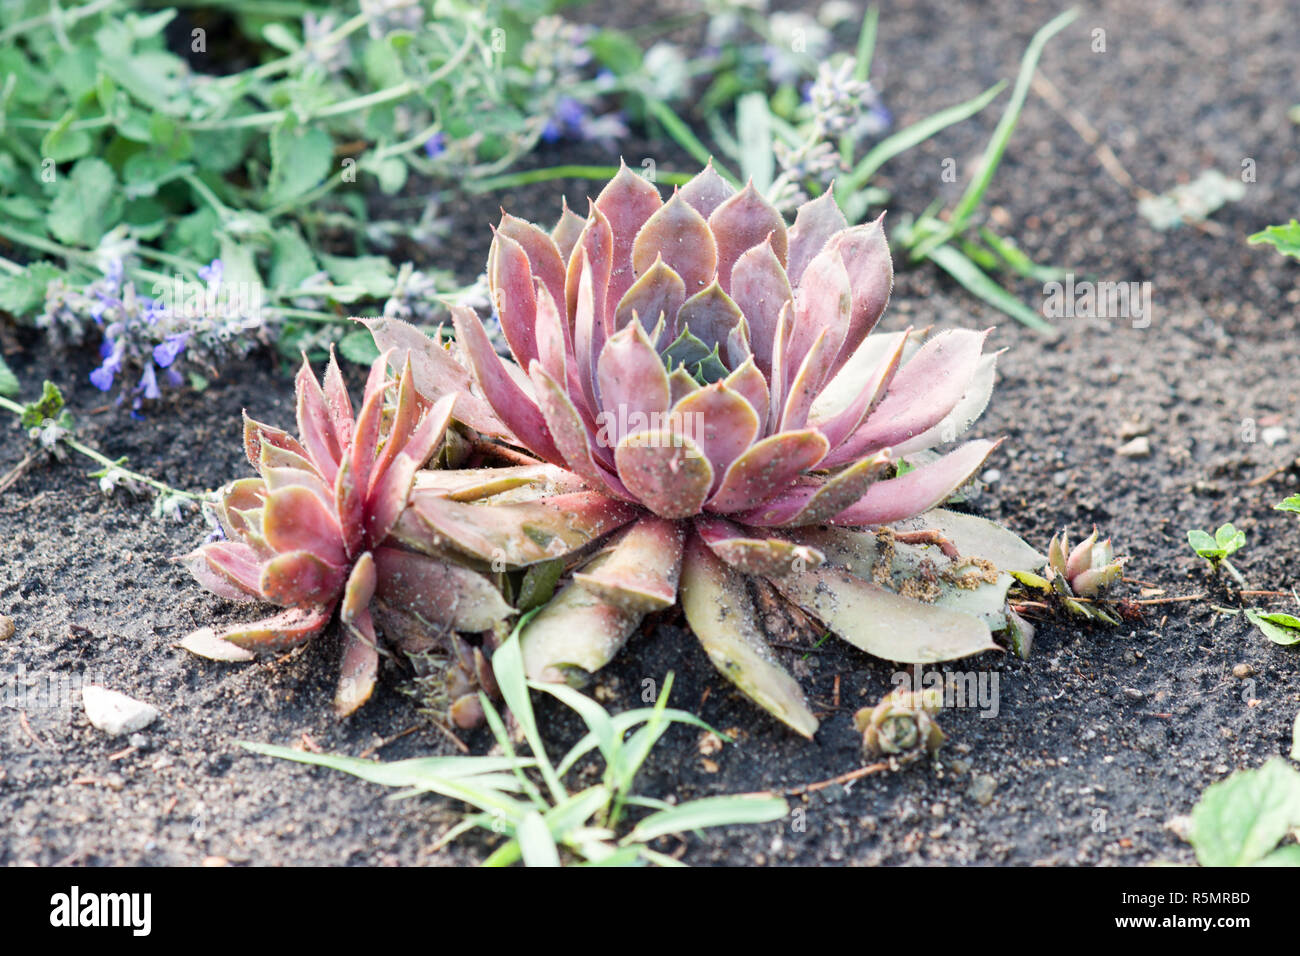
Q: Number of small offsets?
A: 3